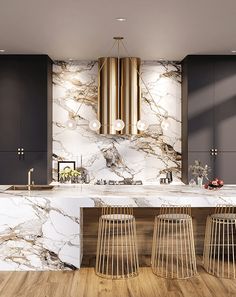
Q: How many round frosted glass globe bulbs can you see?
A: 5